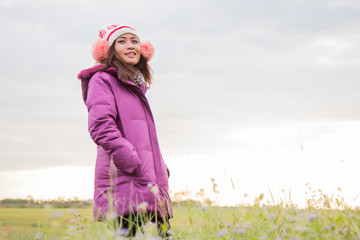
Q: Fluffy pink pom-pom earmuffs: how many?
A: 2